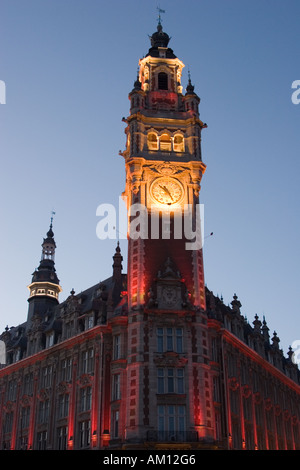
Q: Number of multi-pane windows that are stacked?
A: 3